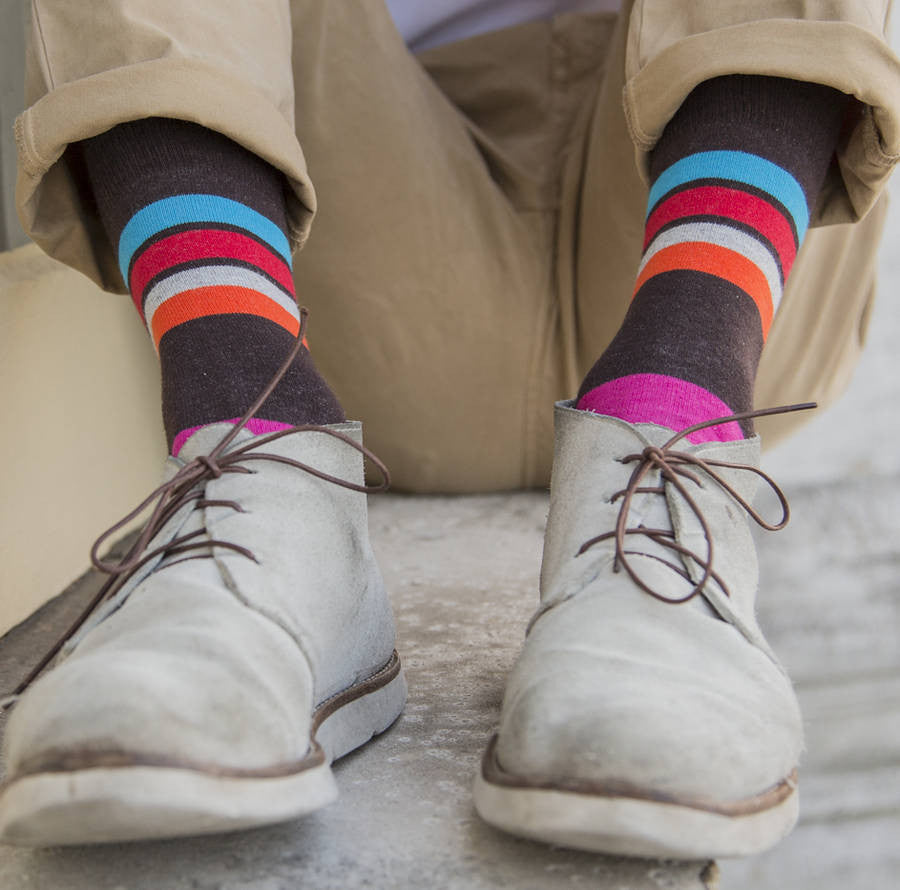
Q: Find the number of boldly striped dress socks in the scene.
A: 2